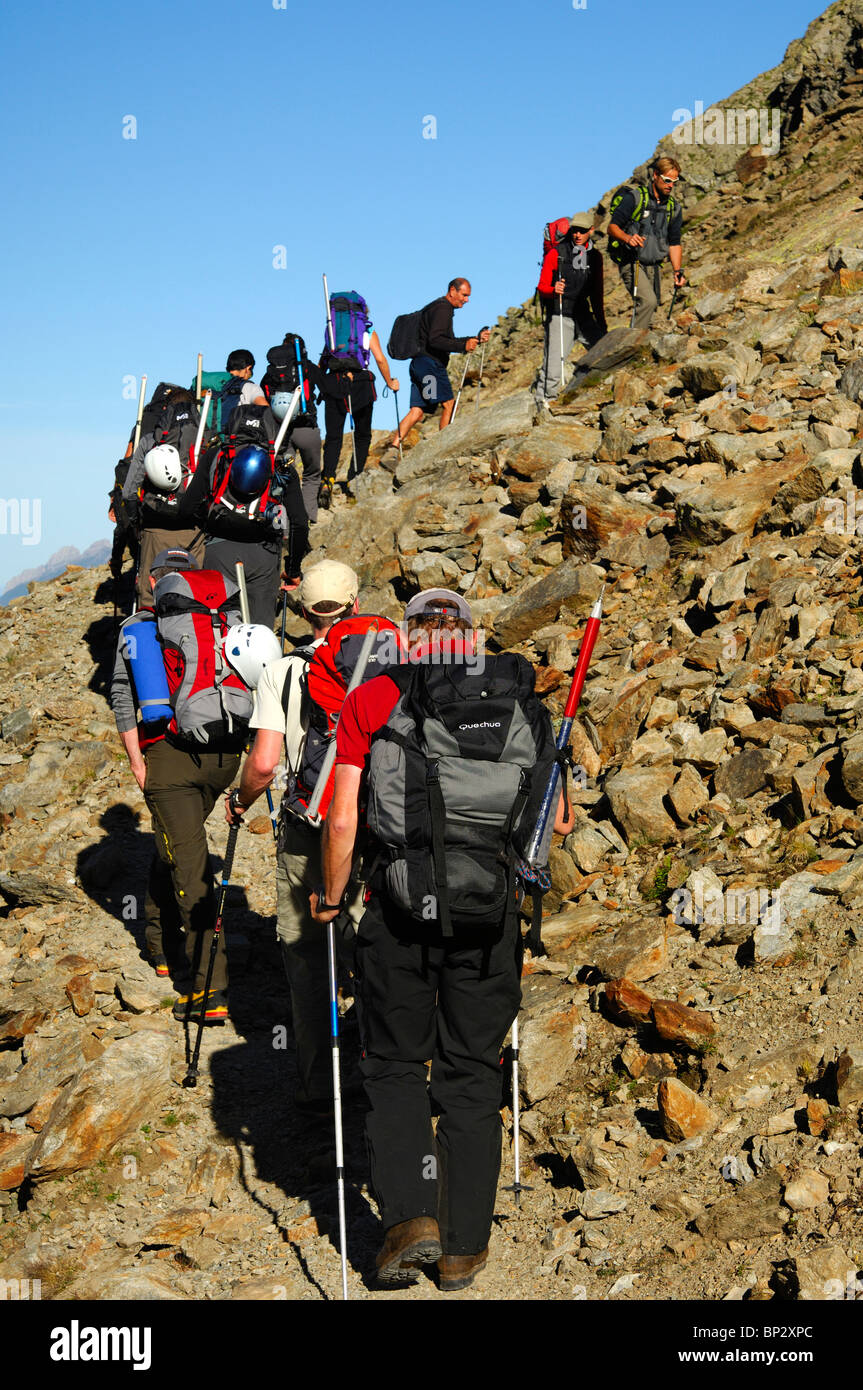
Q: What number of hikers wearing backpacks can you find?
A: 12